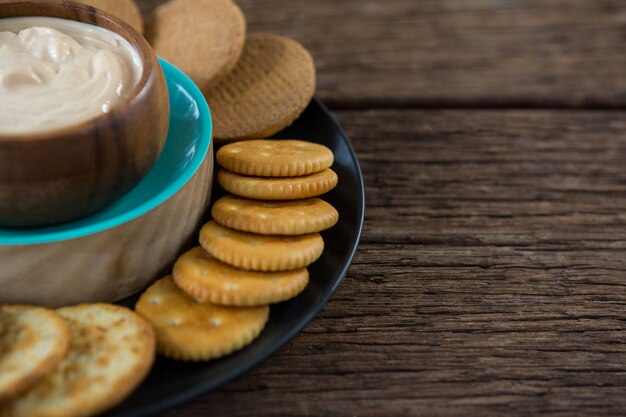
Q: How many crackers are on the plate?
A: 11